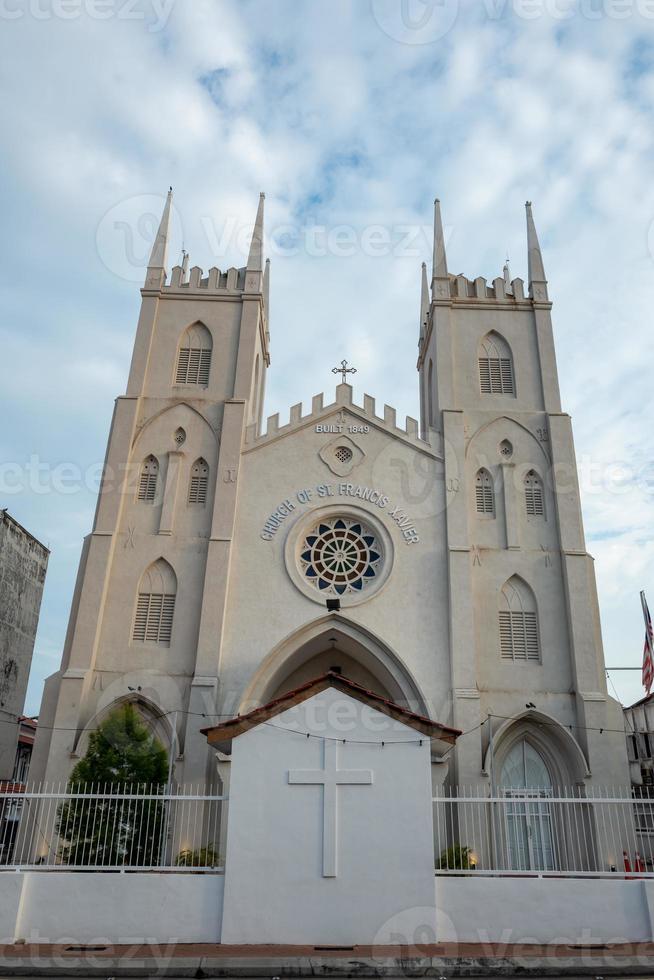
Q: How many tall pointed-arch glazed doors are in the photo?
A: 1